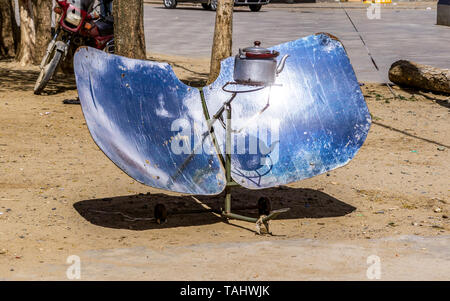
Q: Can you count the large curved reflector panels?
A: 2